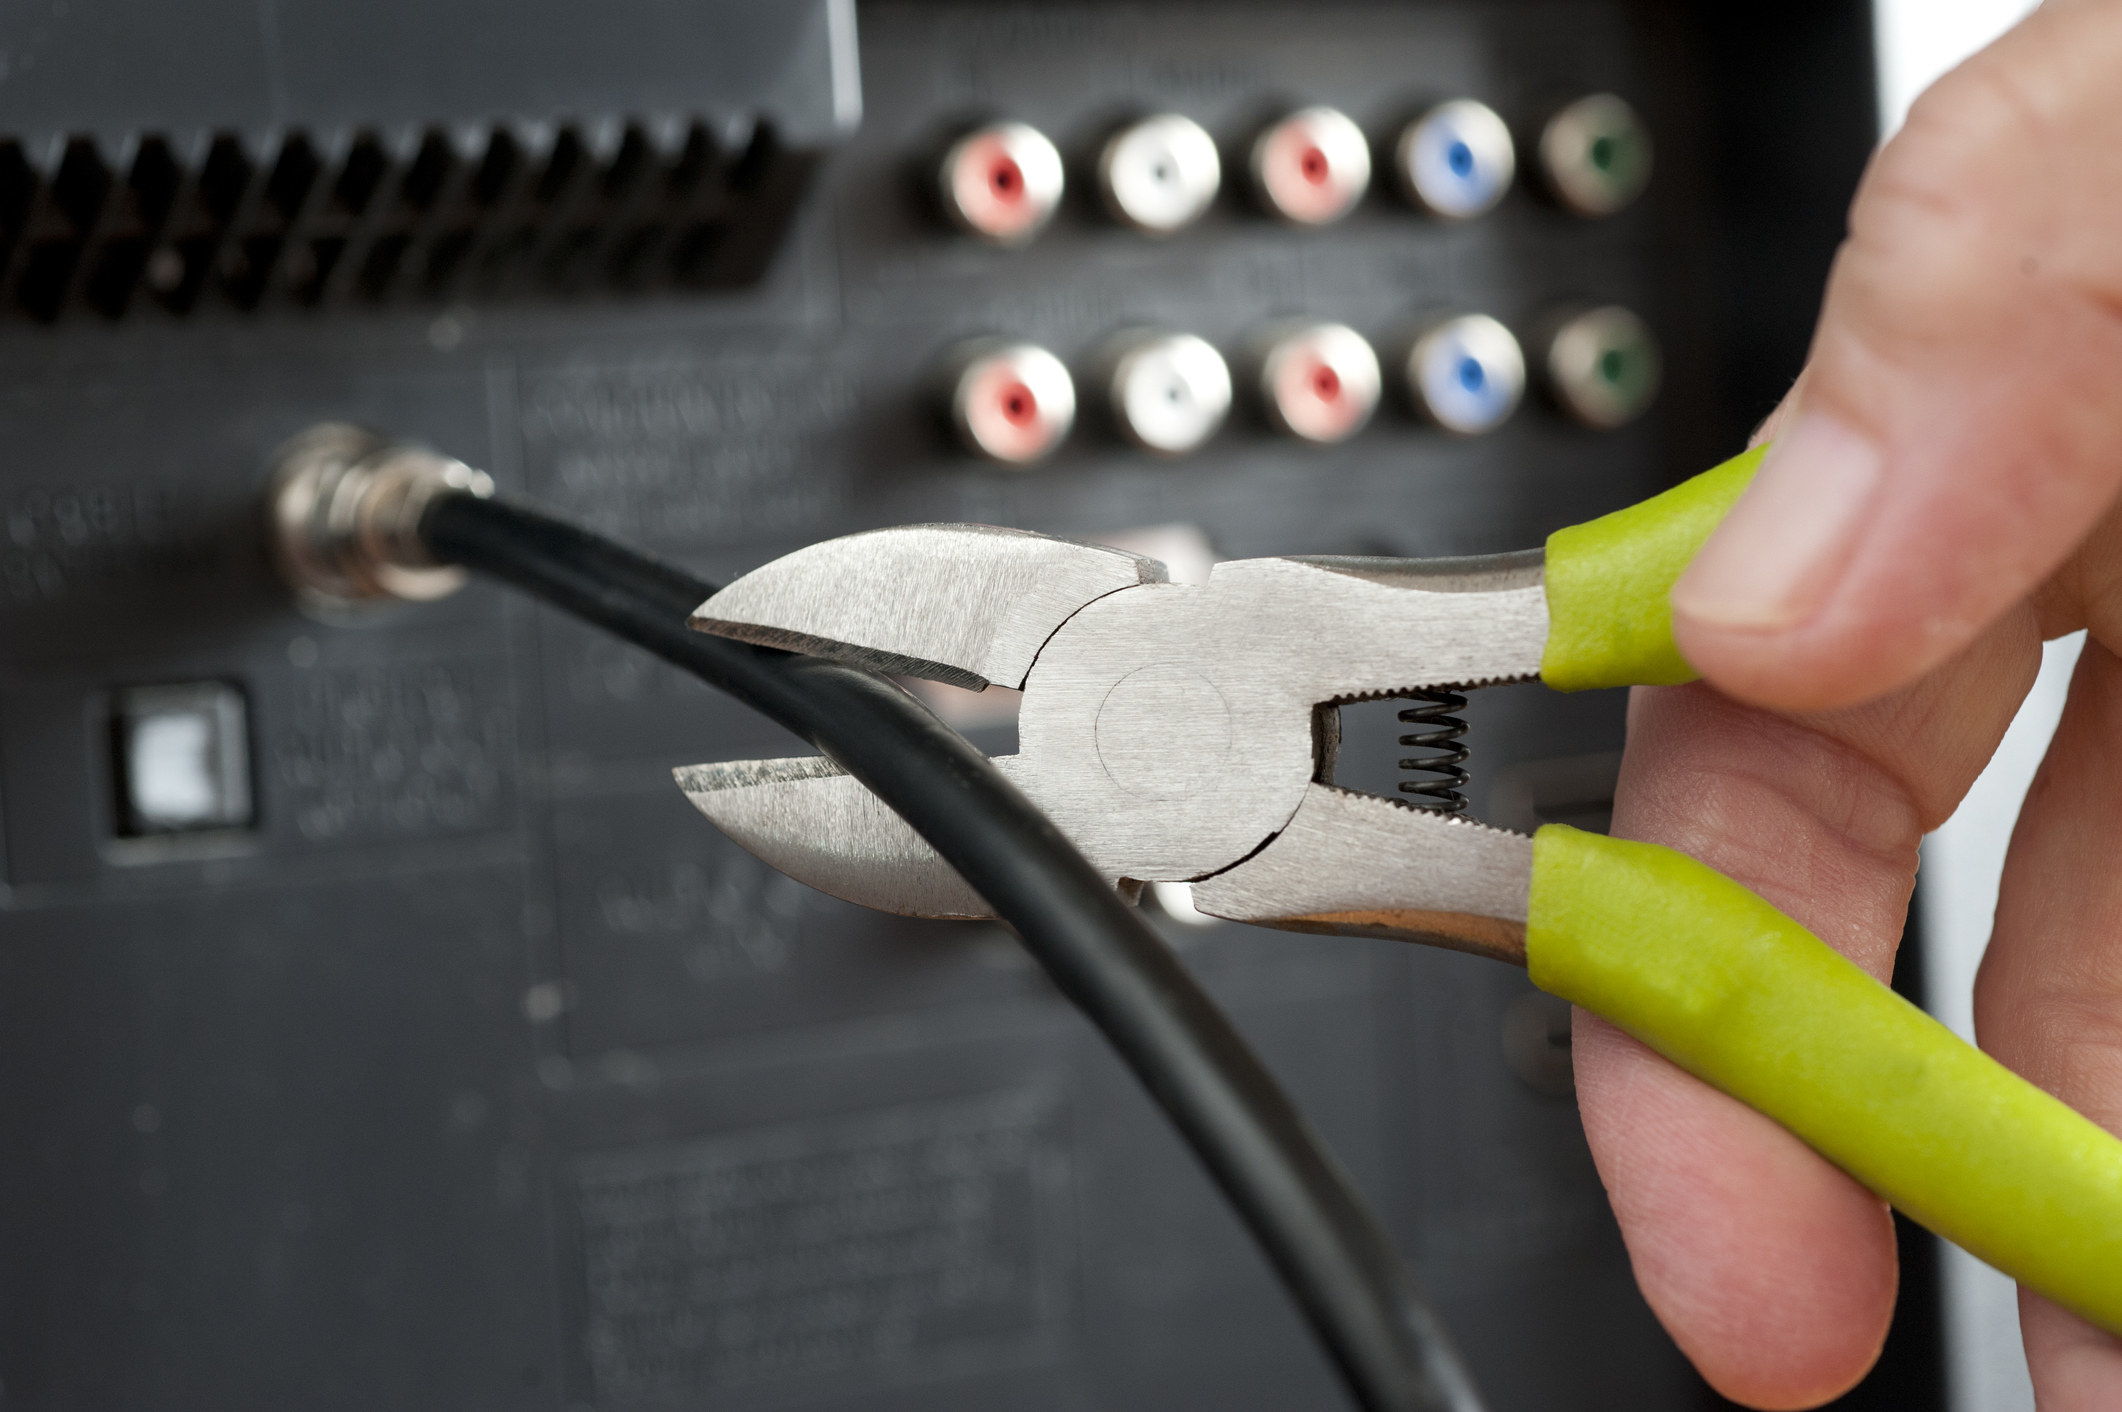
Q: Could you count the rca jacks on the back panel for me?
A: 10